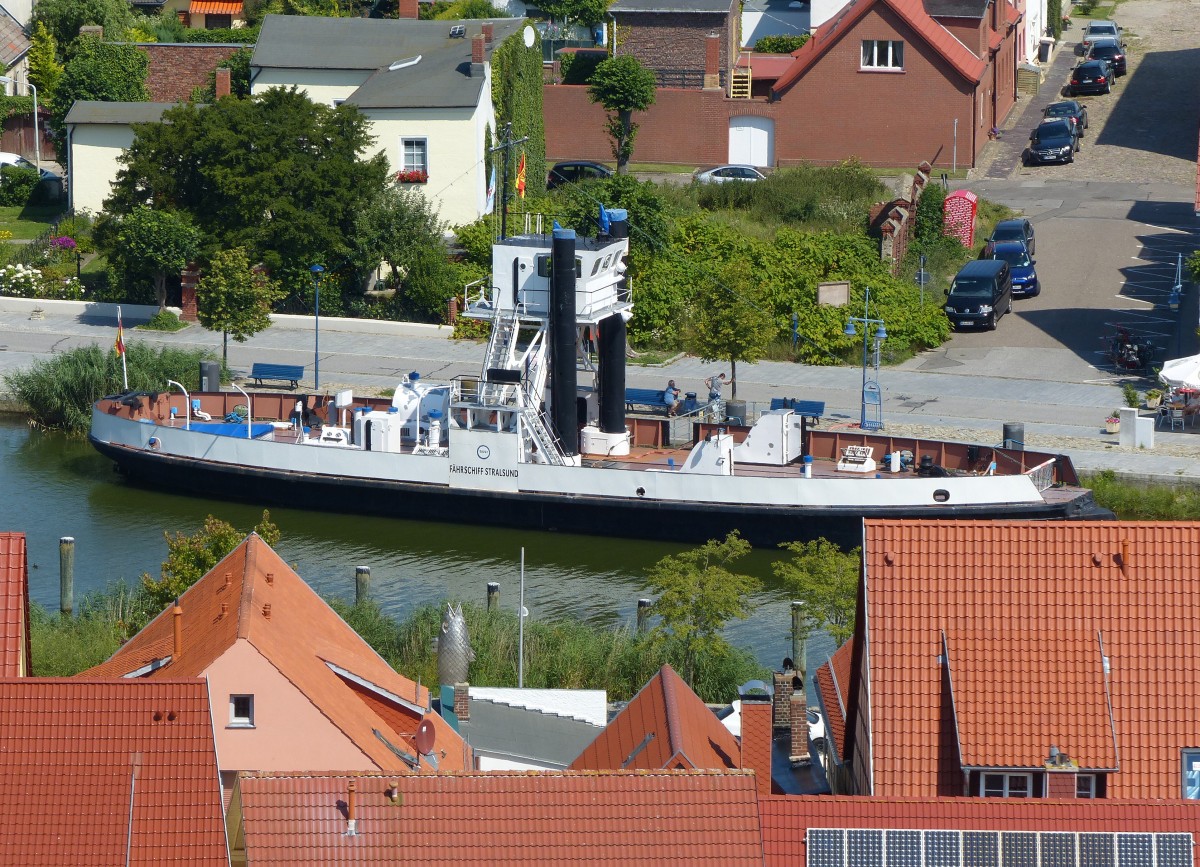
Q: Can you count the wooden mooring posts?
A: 5